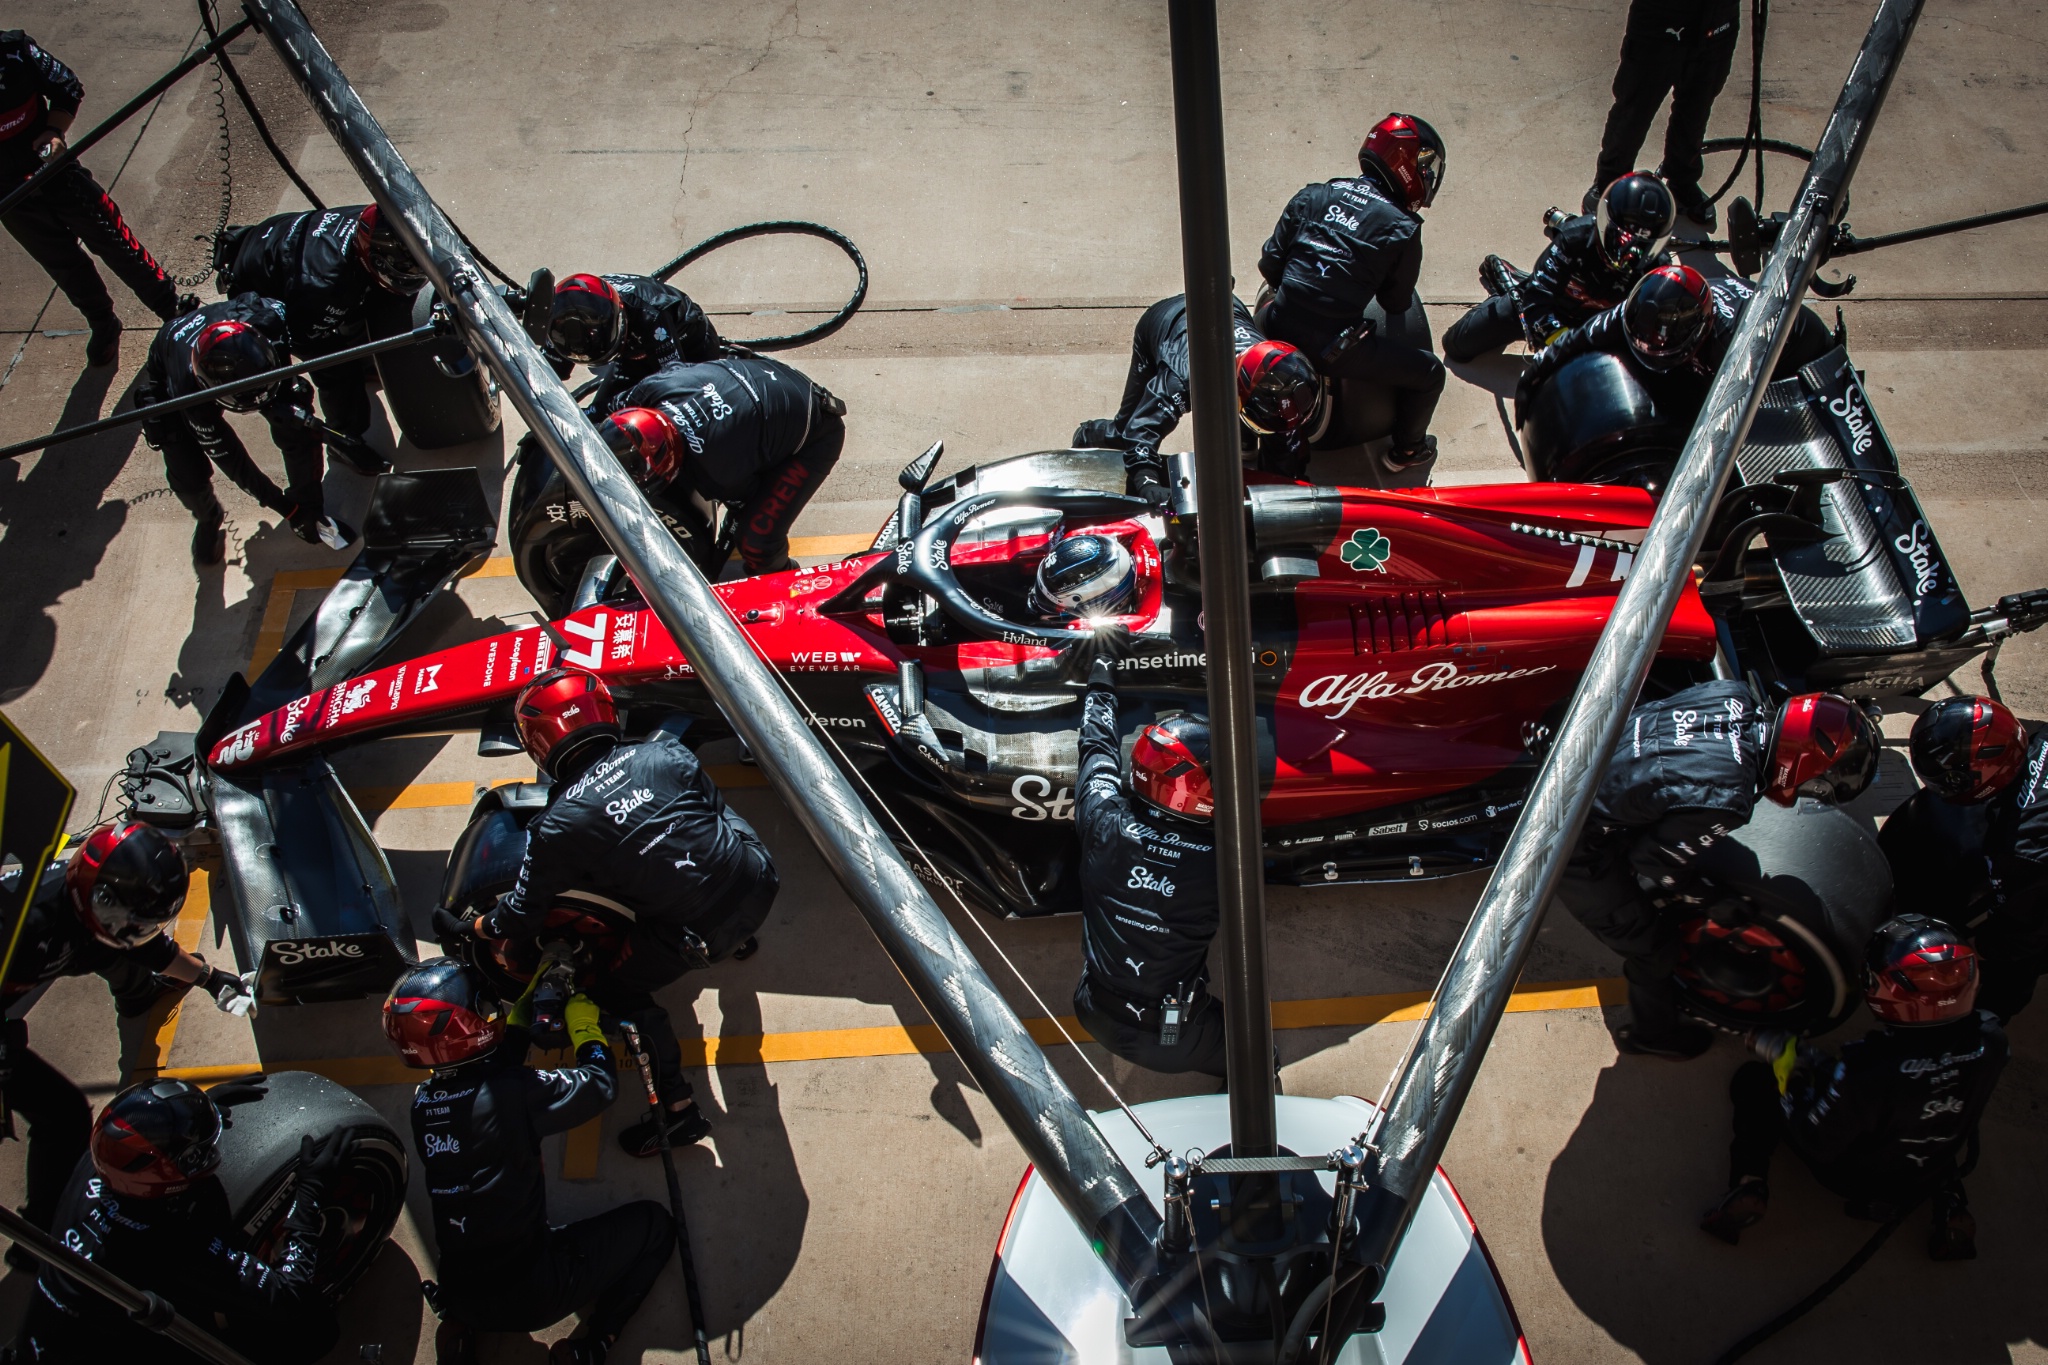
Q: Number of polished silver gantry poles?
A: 2